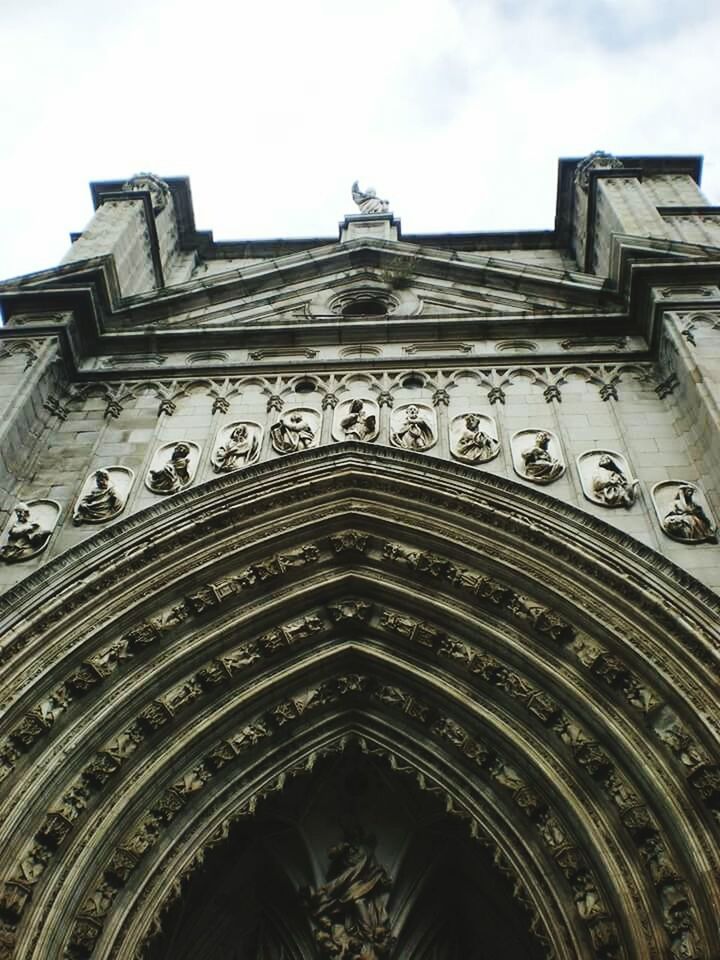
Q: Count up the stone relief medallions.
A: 11